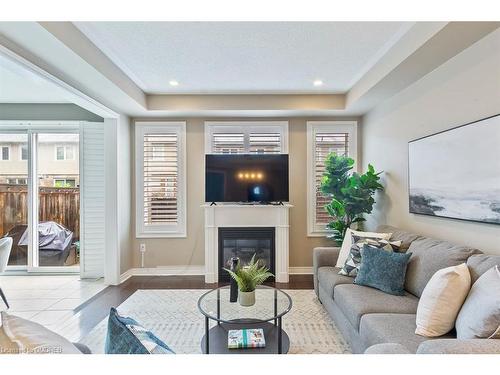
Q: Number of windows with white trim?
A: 3